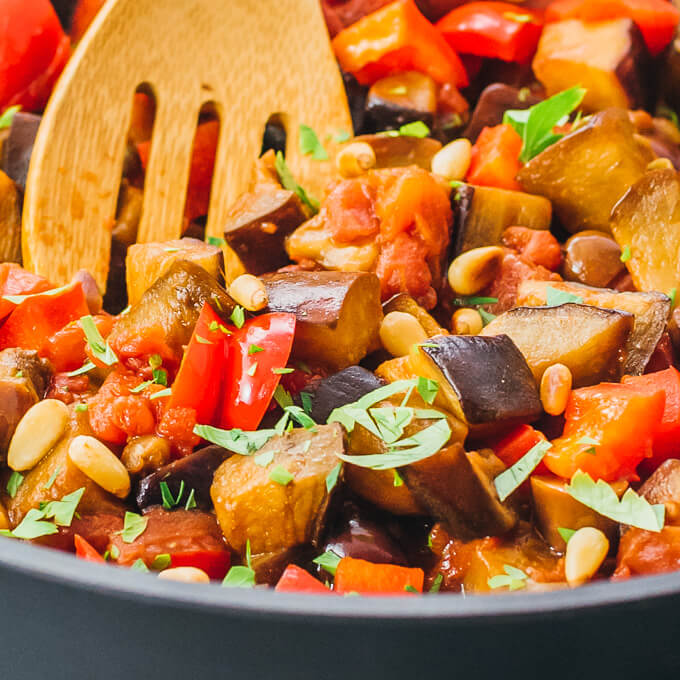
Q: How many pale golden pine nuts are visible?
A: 11